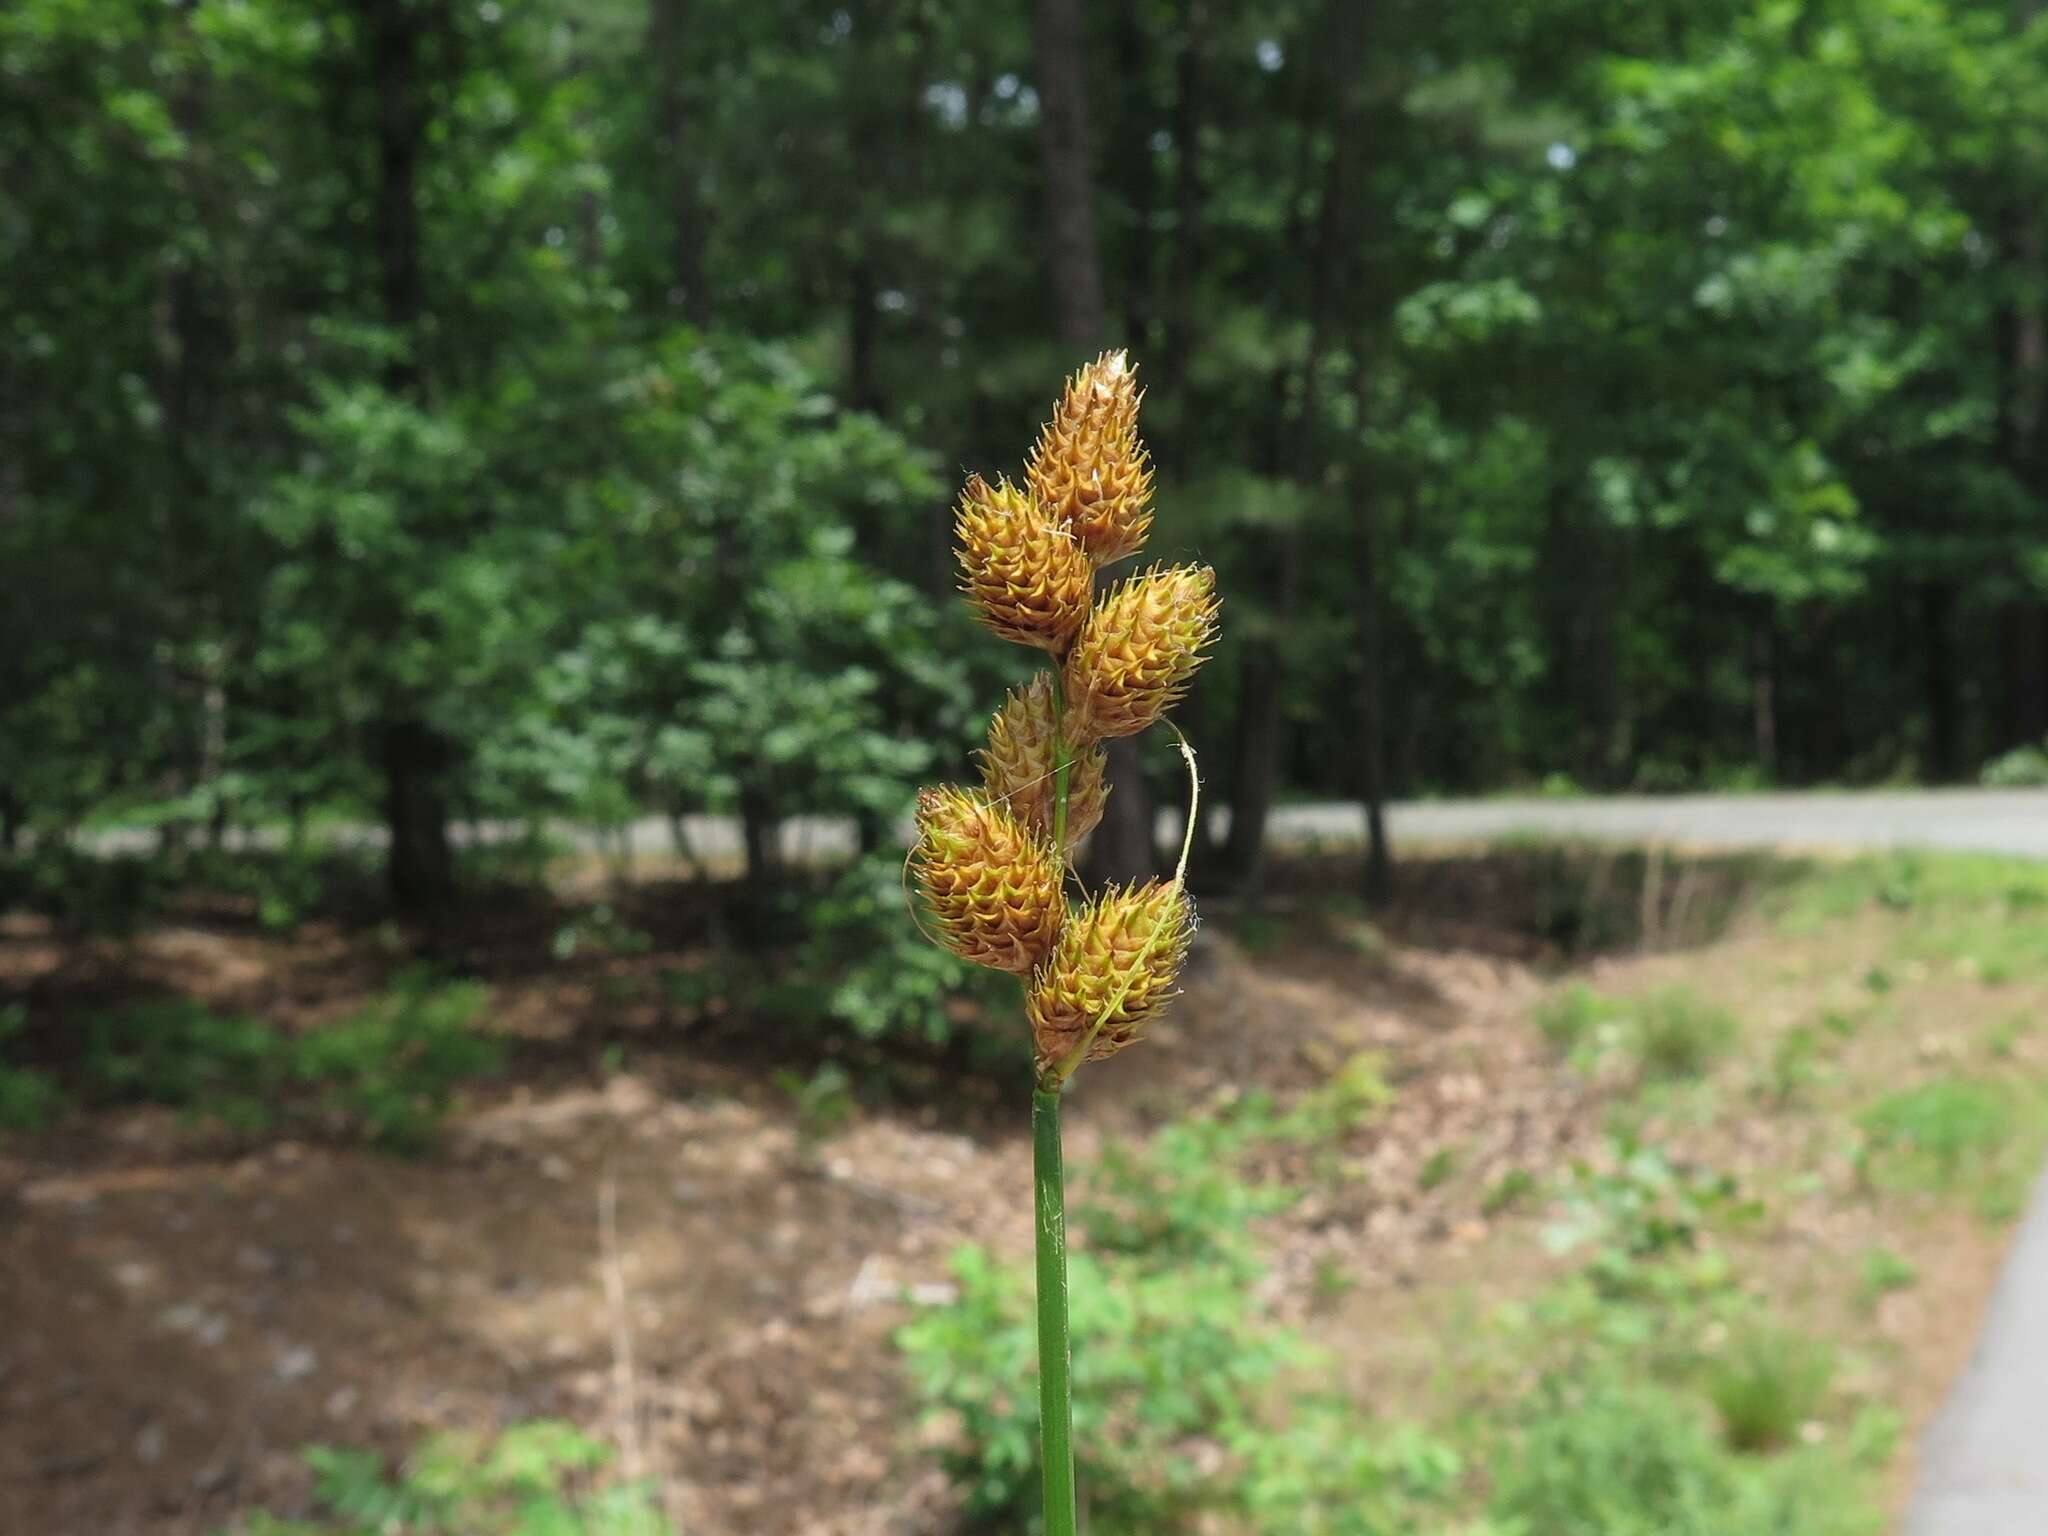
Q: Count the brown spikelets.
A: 6